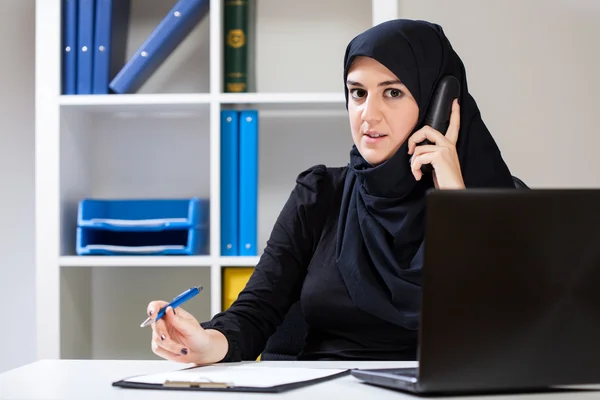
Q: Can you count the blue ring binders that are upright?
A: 5